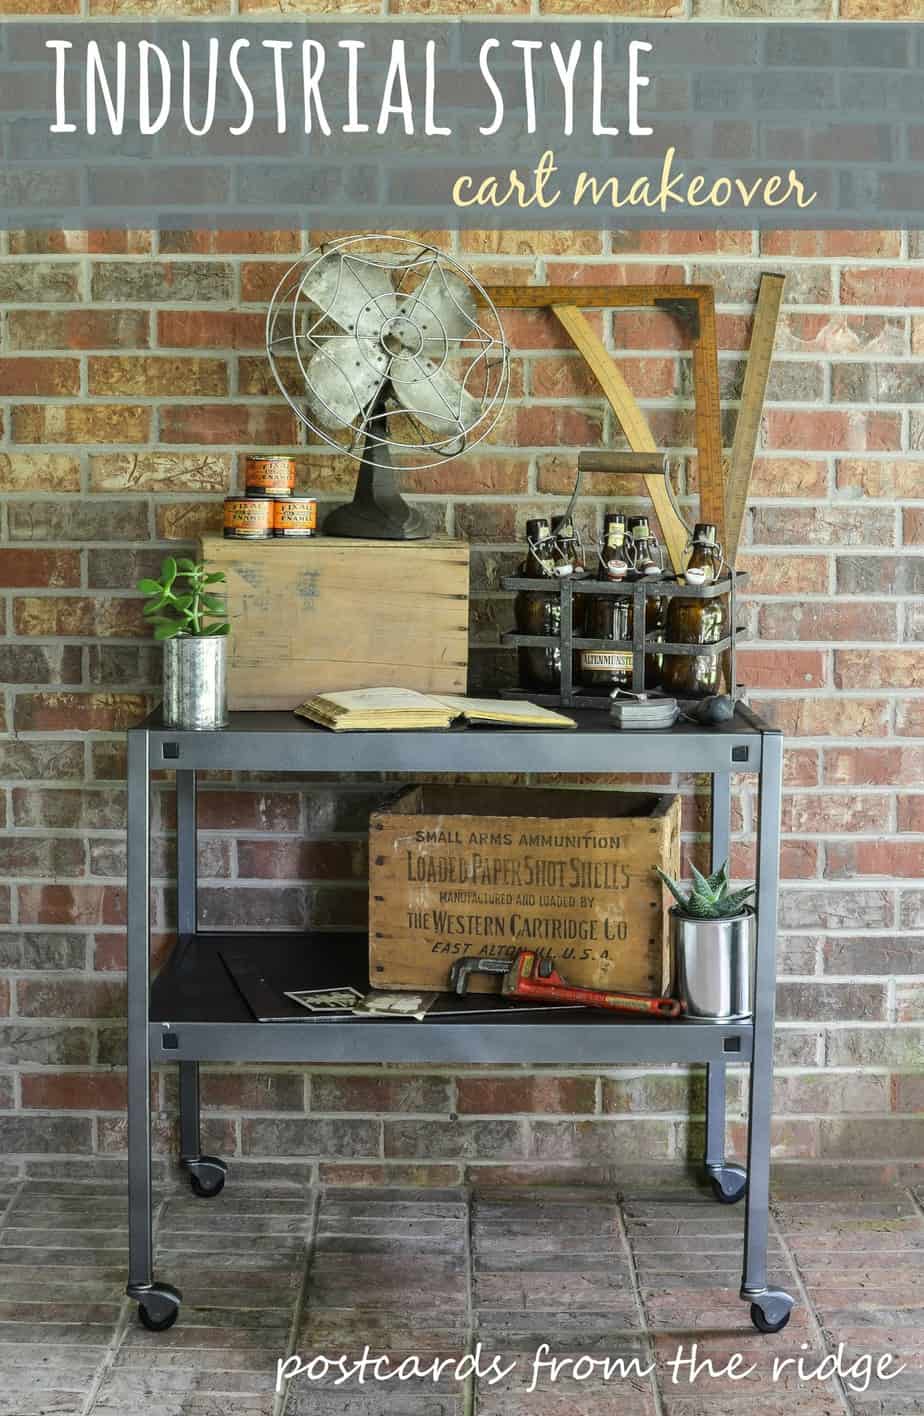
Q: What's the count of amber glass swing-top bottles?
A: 5